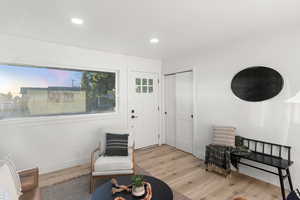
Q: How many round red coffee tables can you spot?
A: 0